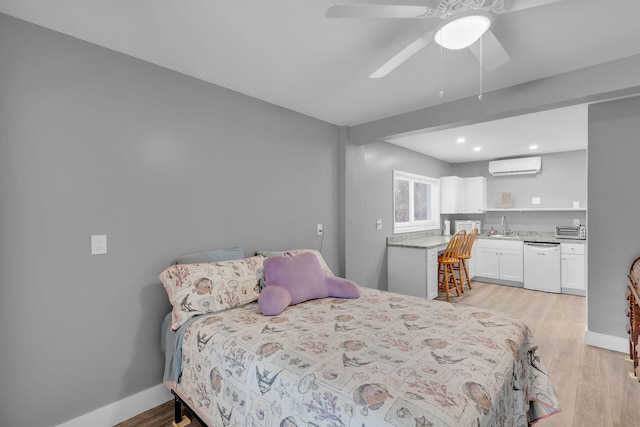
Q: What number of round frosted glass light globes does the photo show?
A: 1